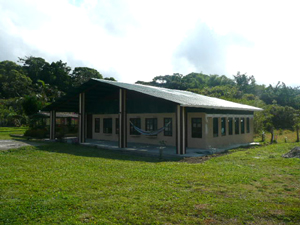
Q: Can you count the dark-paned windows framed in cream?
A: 13